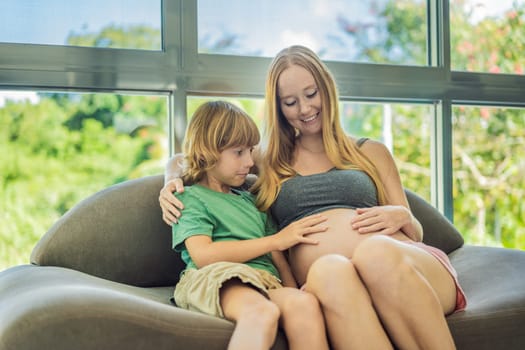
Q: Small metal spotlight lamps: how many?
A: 0